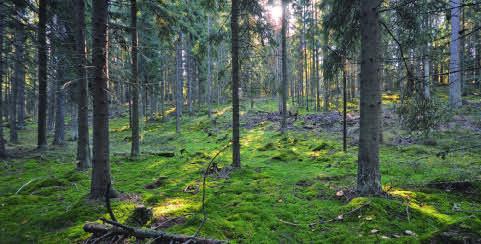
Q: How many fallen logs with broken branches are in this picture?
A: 1